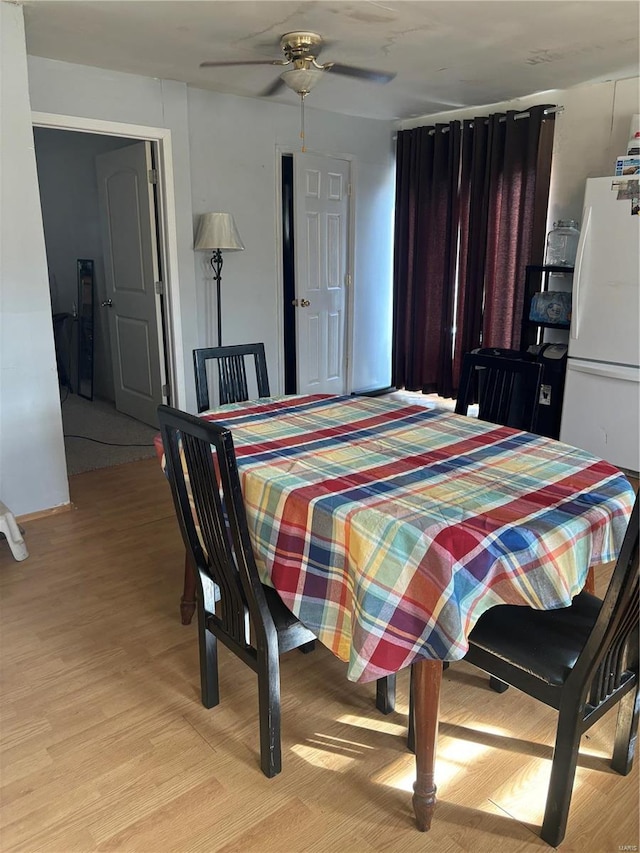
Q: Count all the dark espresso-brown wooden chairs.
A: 4